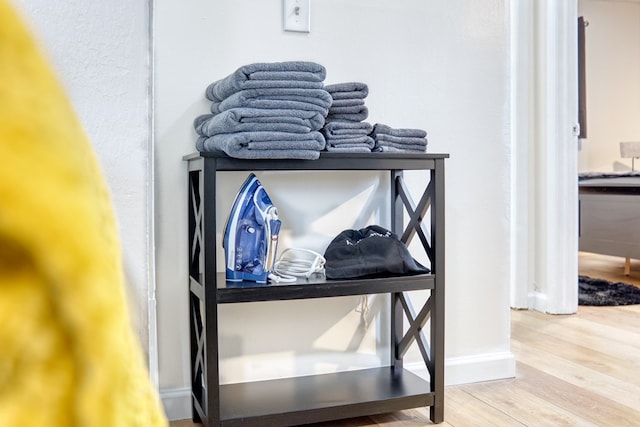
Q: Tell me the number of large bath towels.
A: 4